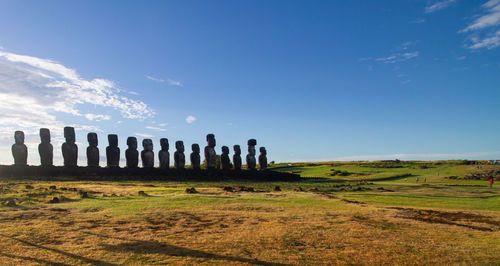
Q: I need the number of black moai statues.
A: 15